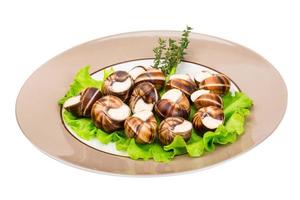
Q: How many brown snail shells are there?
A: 12